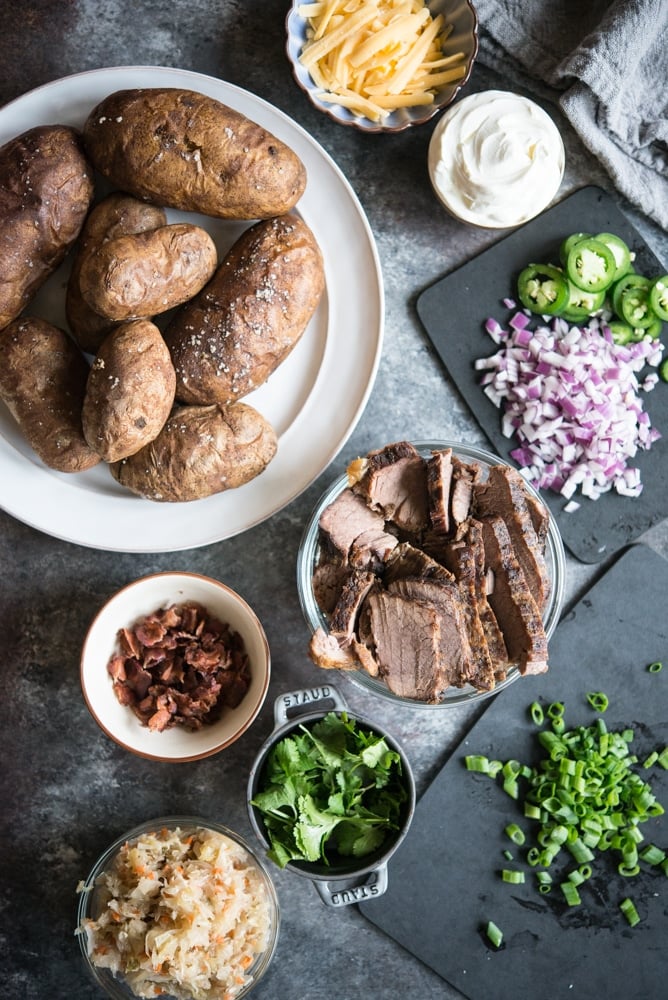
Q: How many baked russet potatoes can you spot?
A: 8